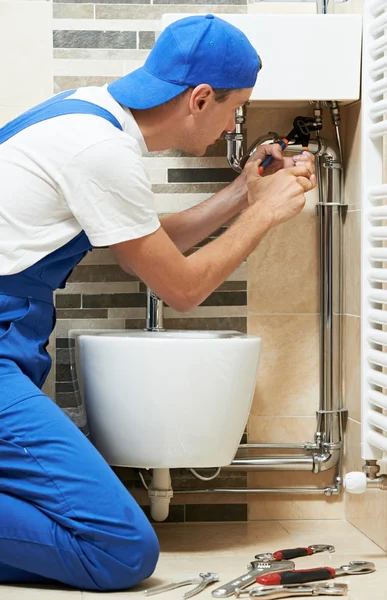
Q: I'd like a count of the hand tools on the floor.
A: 5